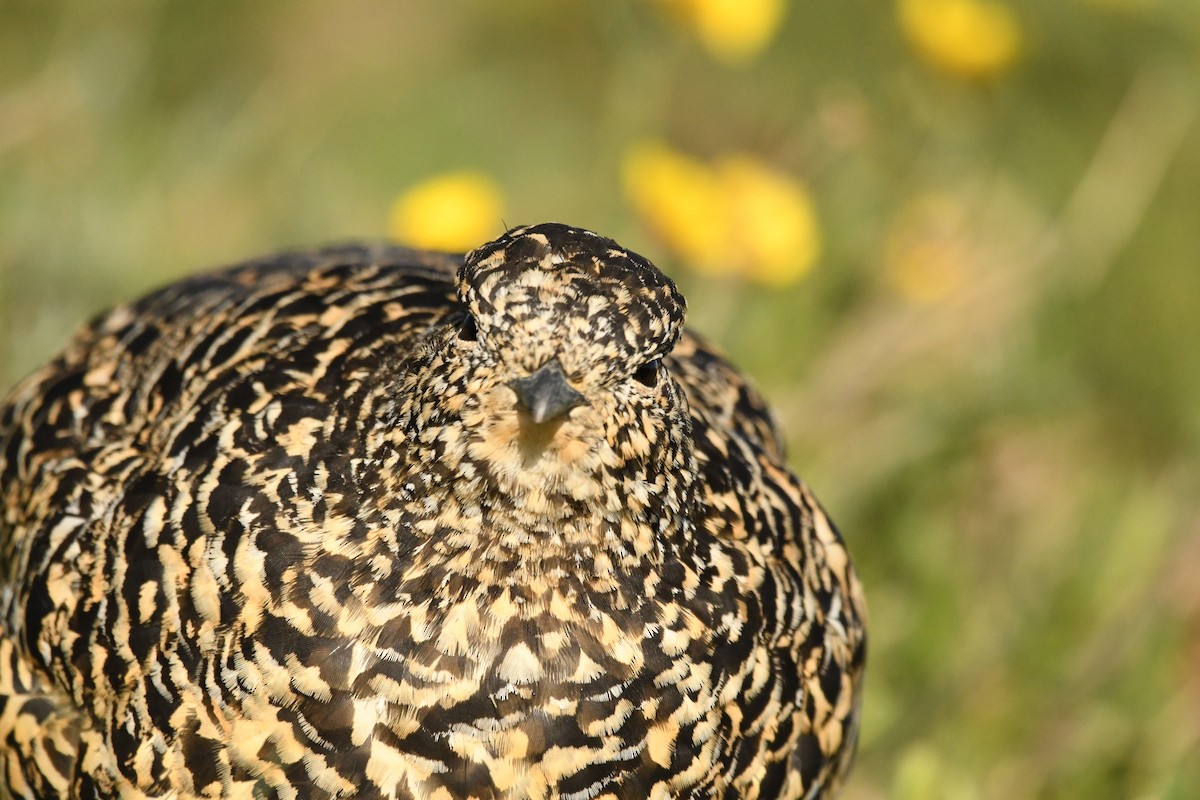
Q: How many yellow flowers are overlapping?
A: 2